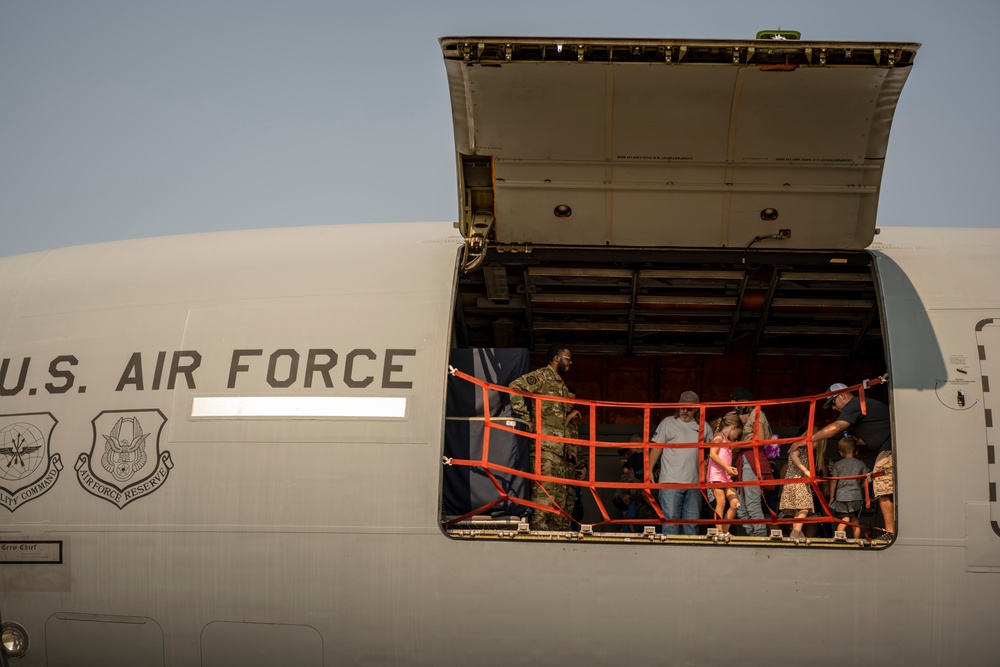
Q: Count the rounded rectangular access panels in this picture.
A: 2